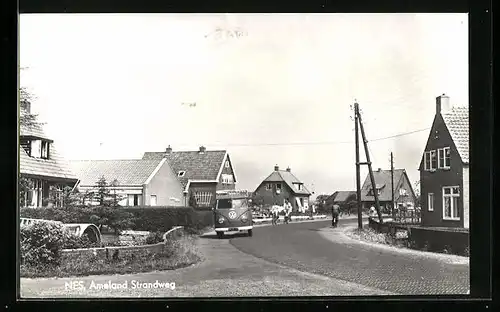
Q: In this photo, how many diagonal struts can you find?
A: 1